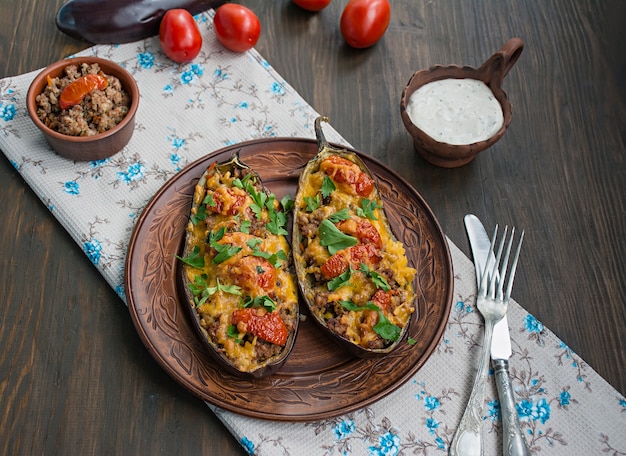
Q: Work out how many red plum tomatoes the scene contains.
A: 4